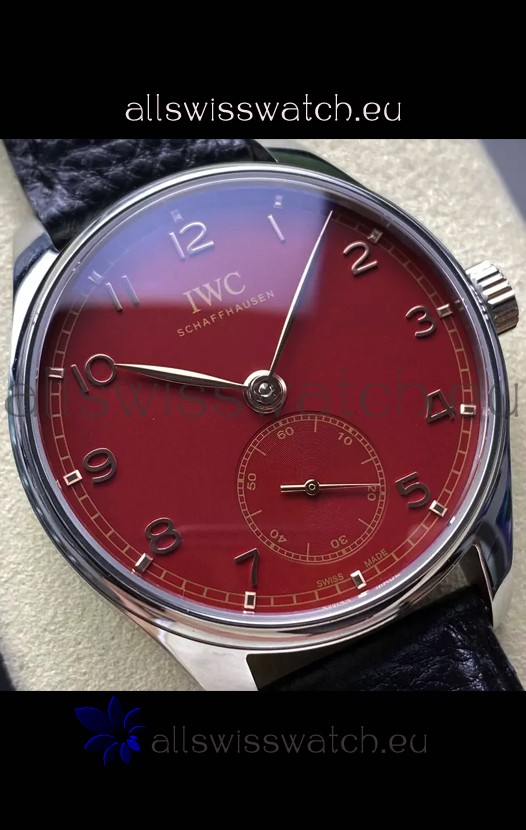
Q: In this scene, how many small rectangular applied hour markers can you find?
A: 12